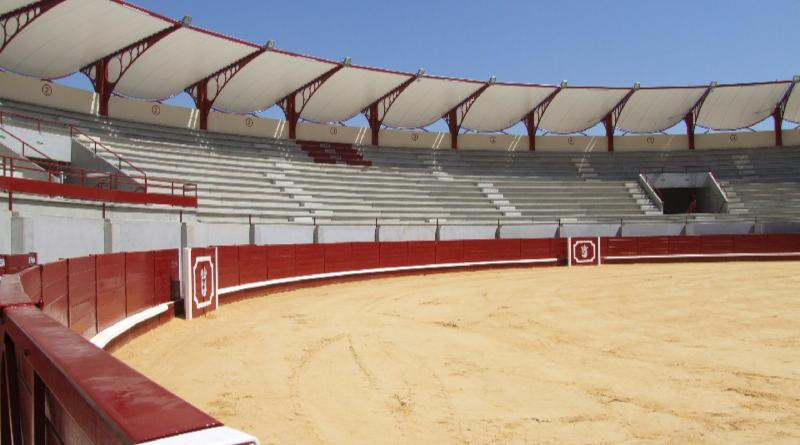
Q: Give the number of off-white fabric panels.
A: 11